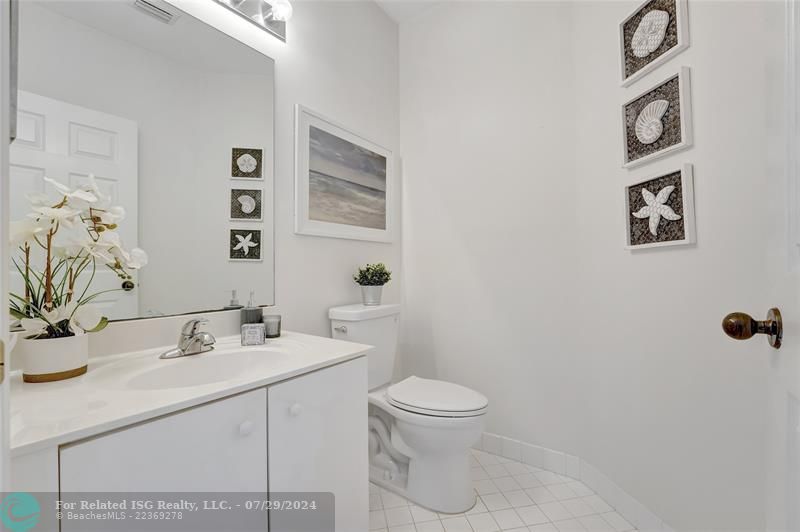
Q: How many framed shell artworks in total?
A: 3